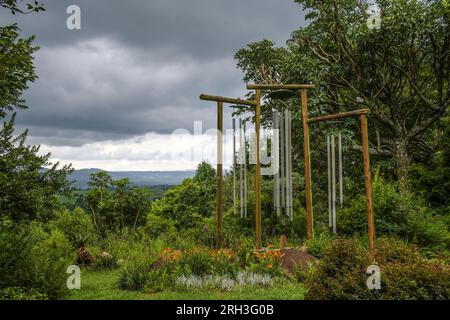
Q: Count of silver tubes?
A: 11